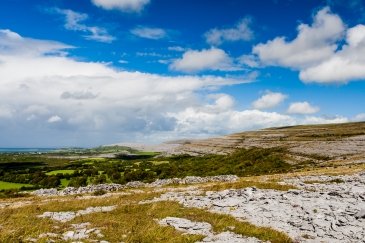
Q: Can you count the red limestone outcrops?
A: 0